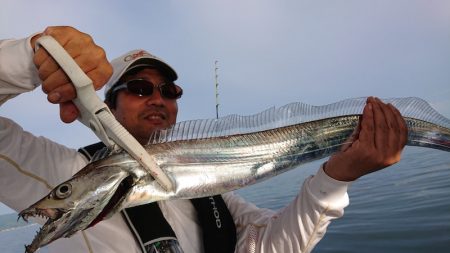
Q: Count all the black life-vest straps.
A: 2